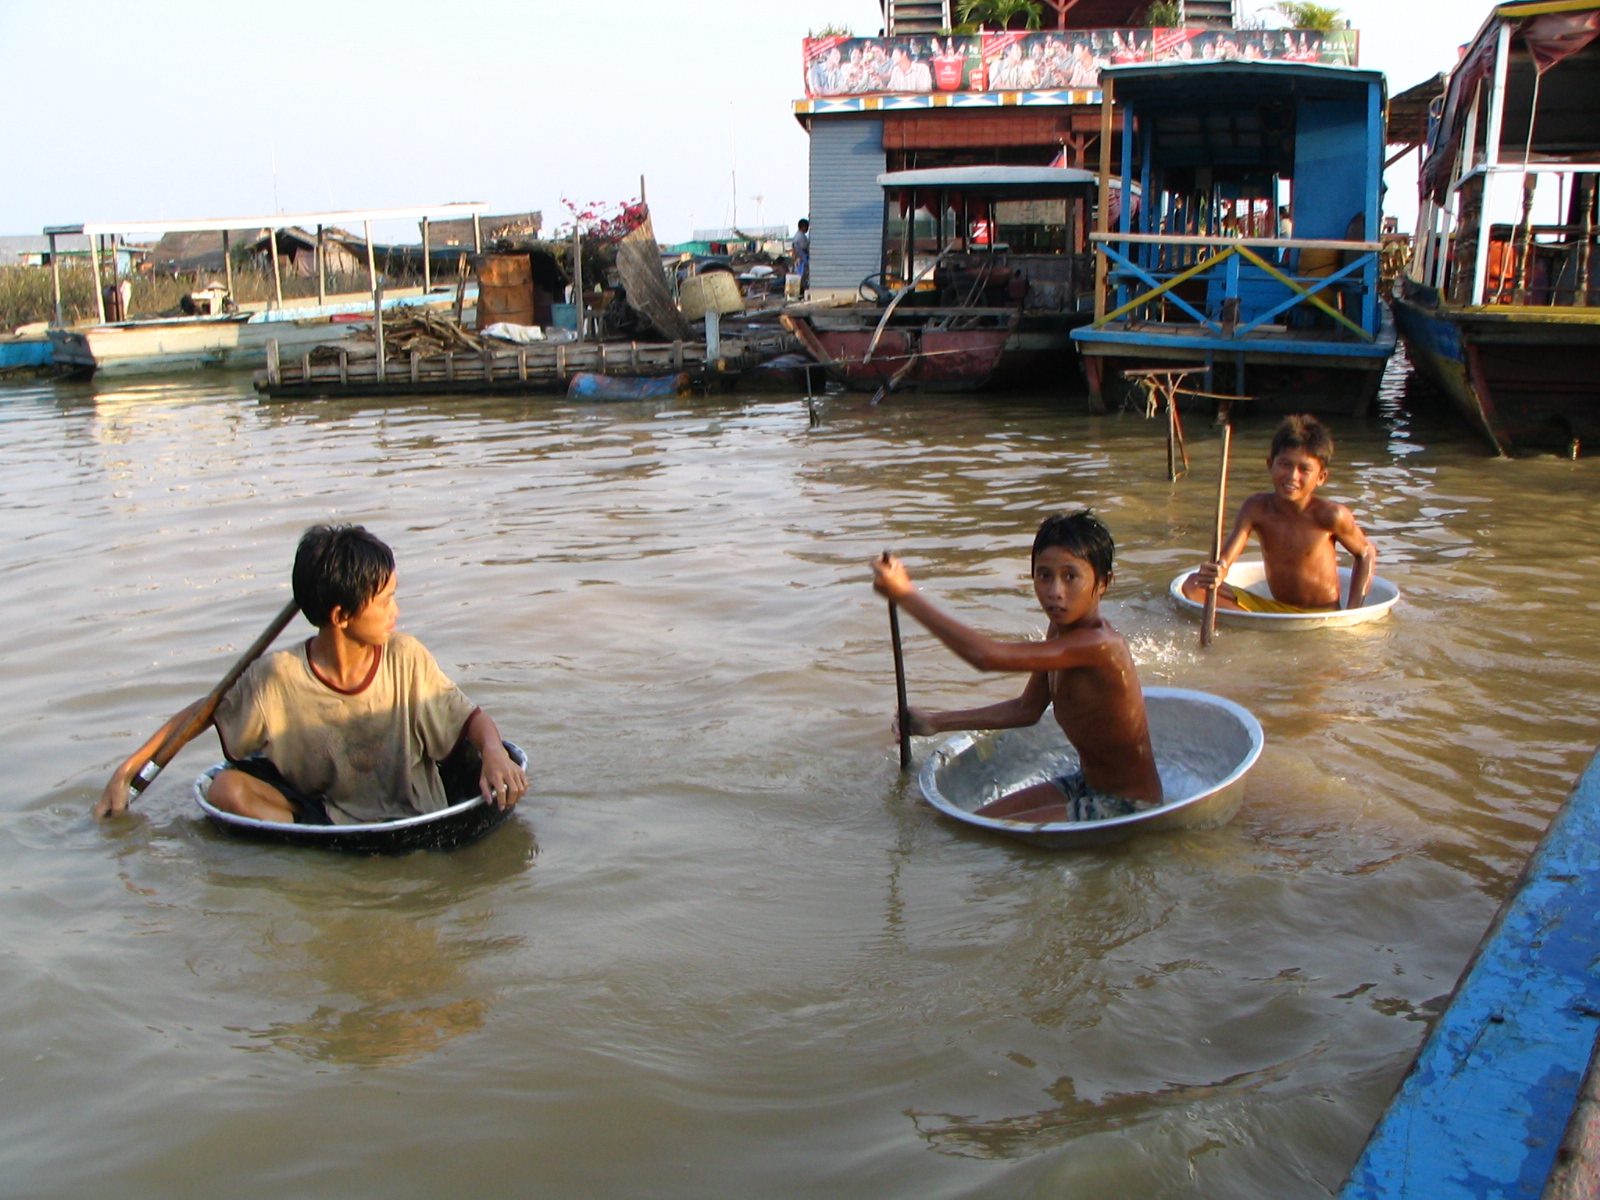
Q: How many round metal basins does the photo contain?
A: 3